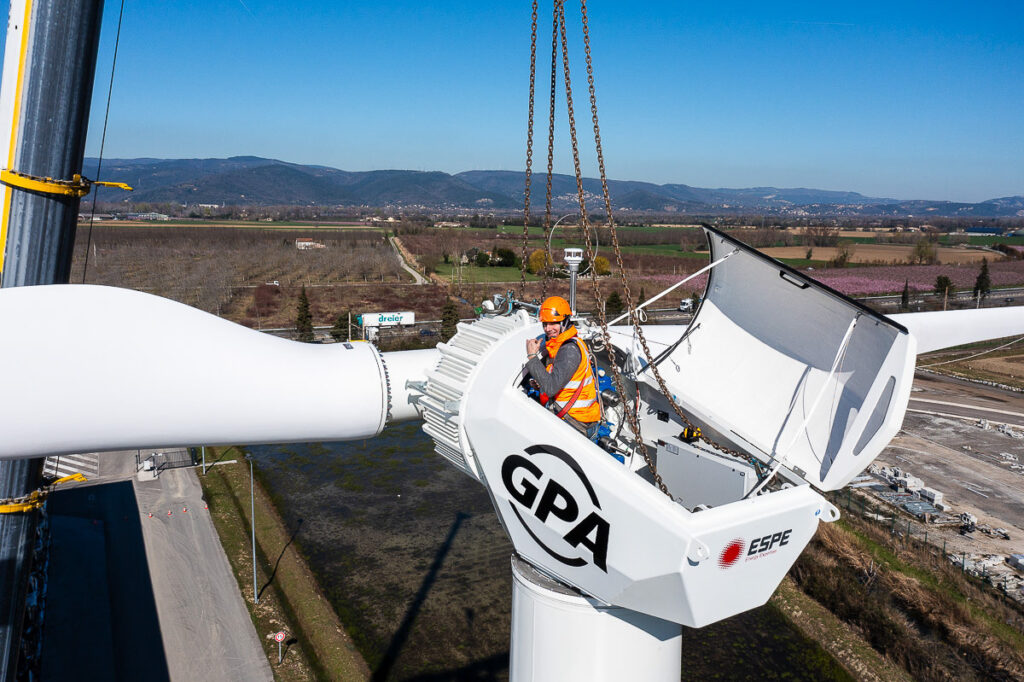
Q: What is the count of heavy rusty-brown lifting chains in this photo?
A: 4